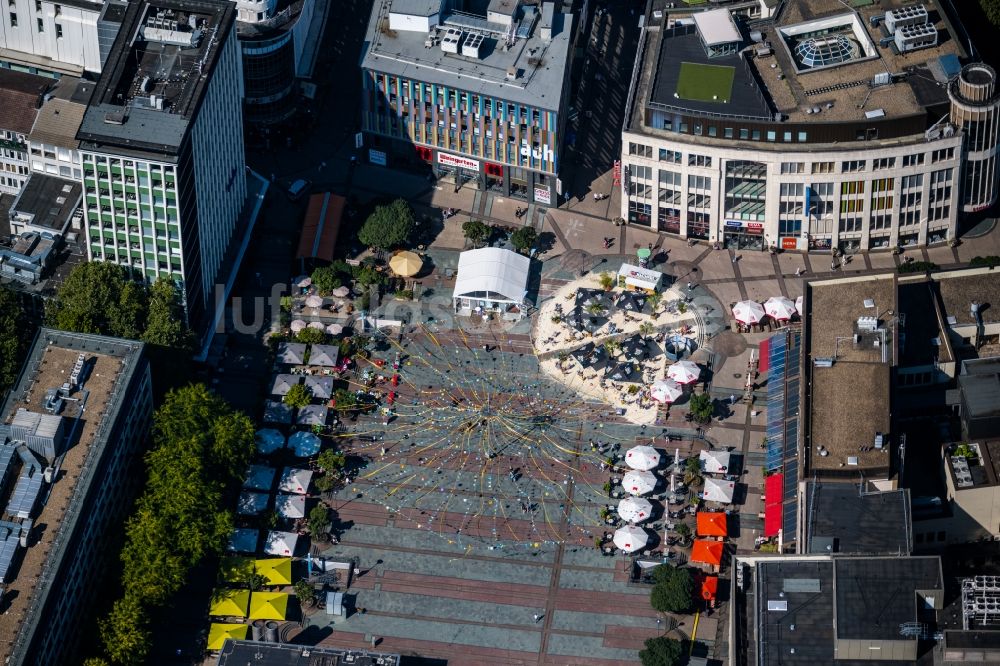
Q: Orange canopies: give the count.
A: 3